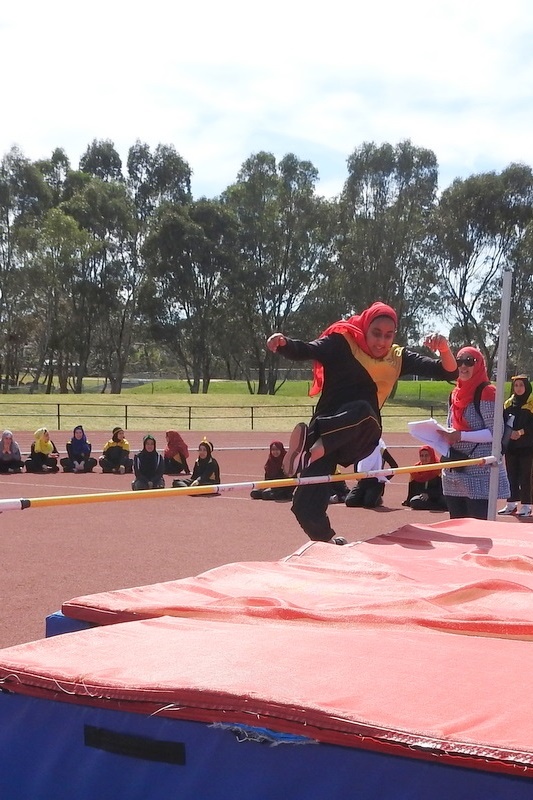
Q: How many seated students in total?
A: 11